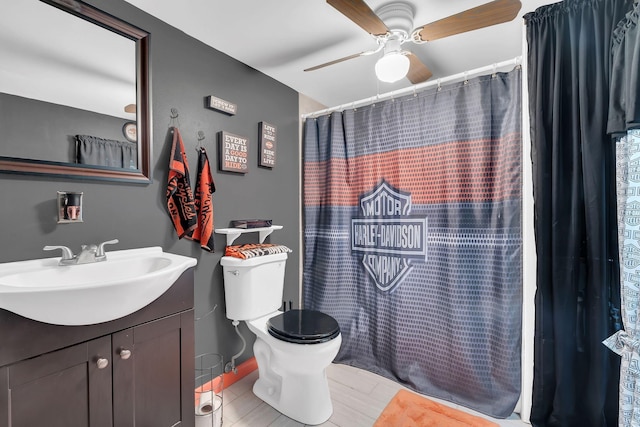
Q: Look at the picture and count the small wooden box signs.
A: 3